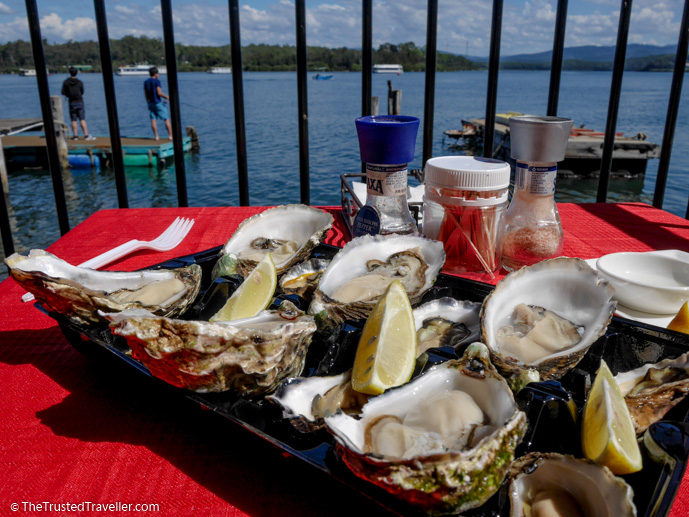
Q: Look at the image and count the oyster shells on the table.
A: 11